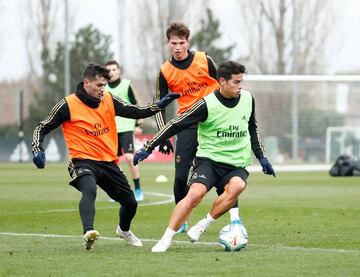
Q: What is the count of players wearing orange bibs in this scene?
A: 2